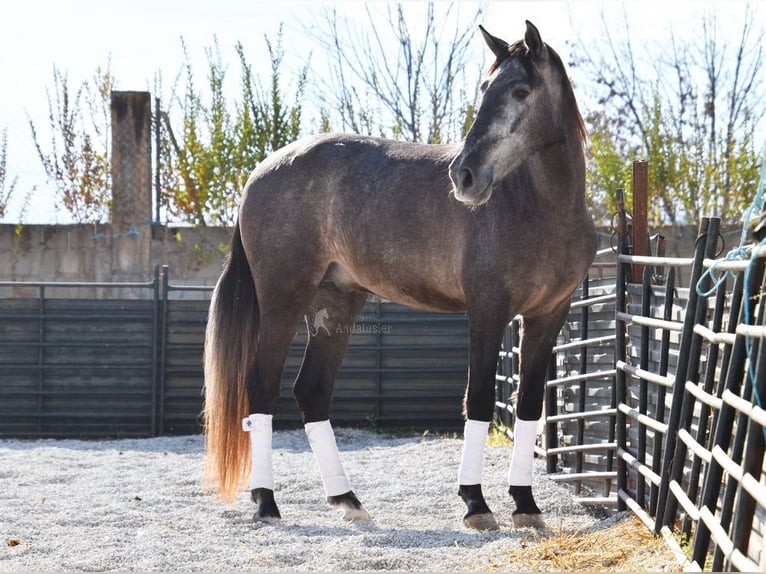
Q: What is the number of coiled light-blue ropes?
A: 1